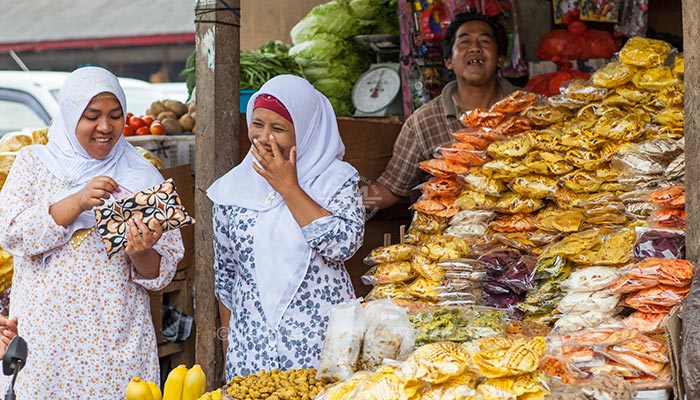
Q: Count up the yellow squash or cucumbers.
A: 4